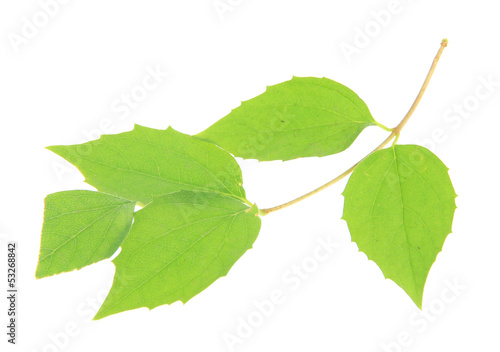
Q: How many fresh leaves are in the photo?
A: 5